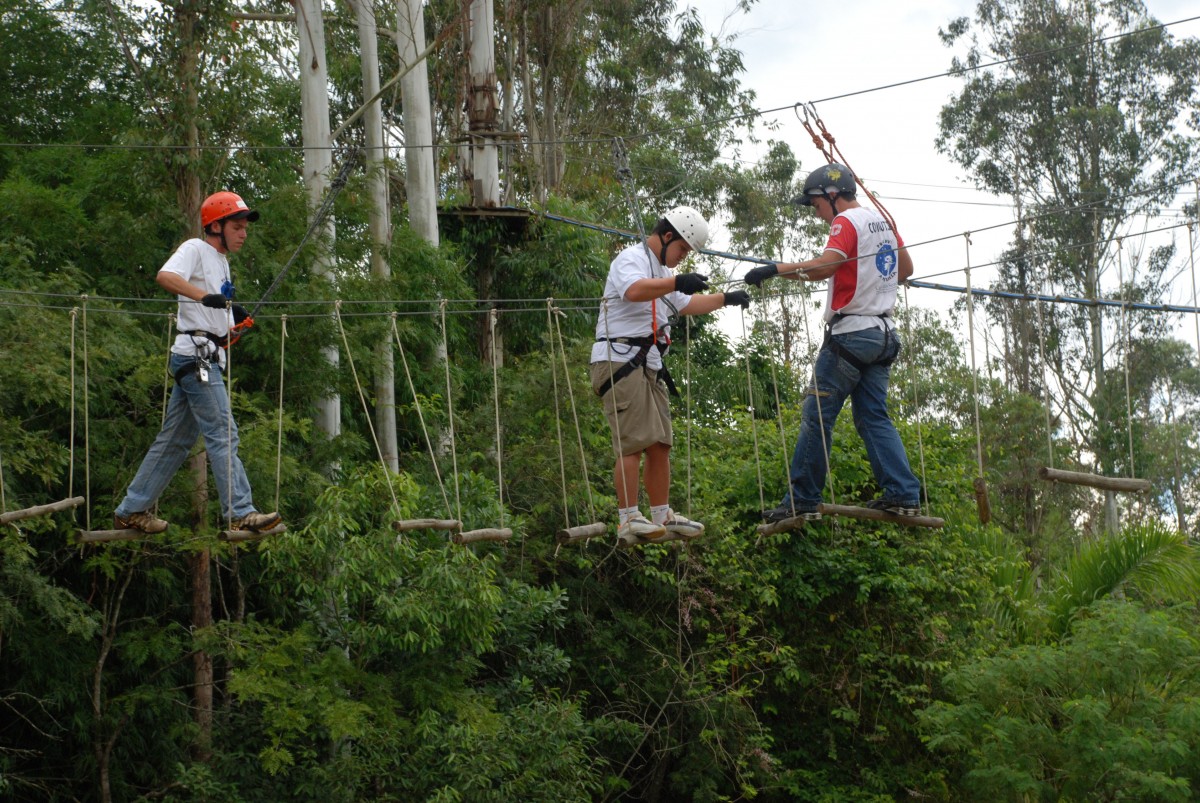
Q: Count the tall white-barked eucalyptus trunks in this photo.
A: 4